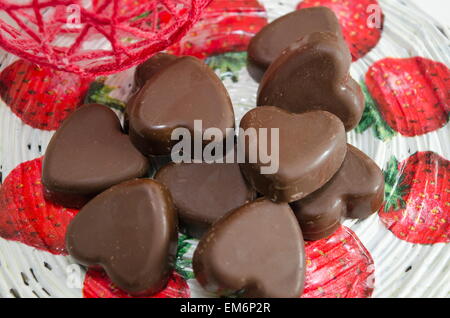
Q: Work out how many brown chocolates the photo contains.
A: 10